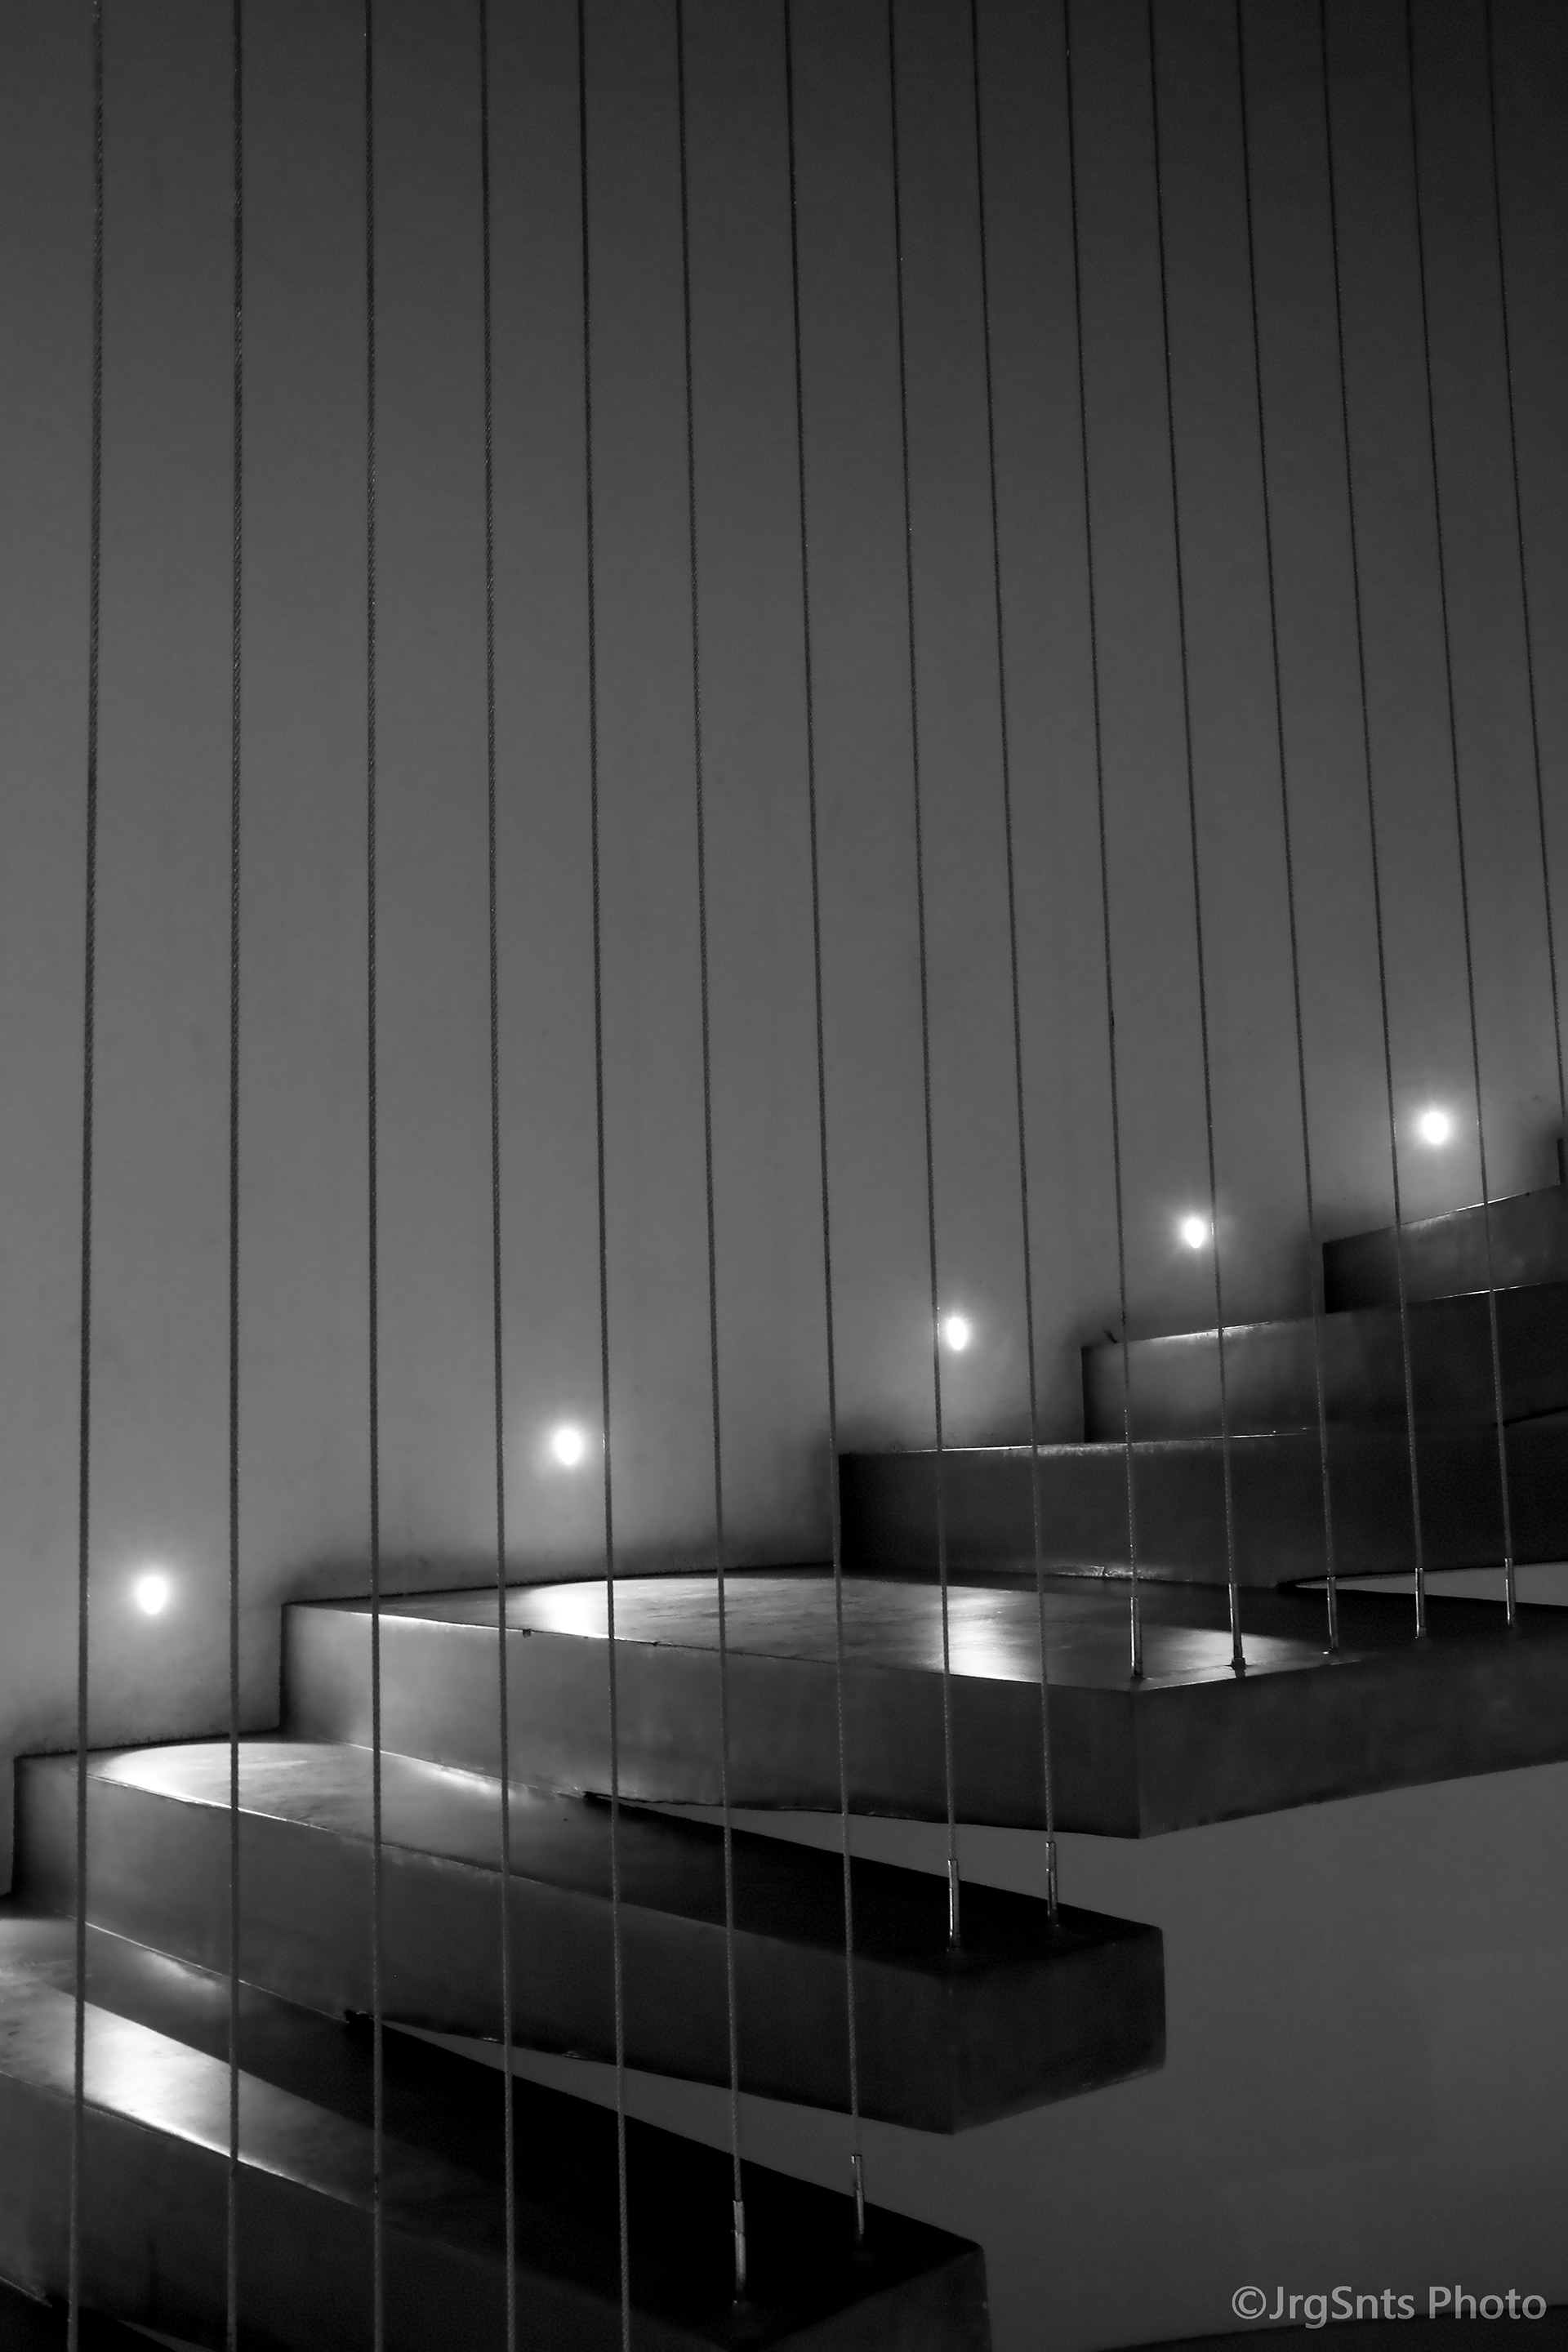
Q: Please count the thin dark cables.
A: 15